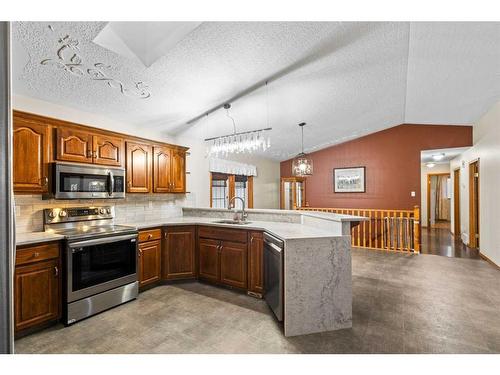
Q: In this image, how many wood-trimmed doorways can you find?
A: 3